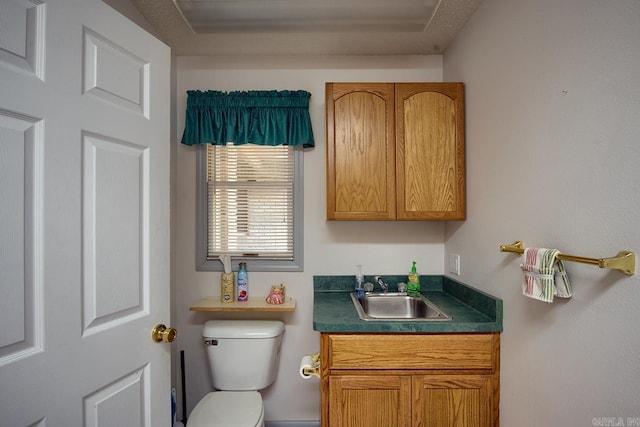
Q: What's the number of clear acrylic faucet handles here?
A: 2